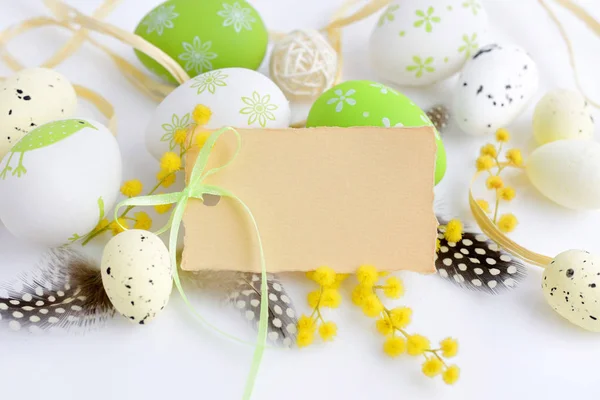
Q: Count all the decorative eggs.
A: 11